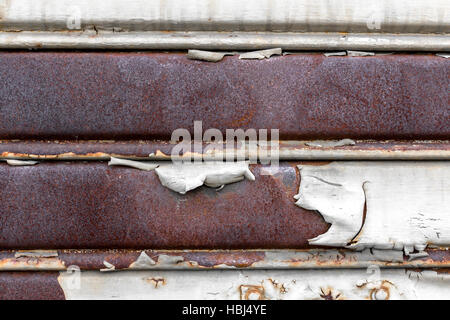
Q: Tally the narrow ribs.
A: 3